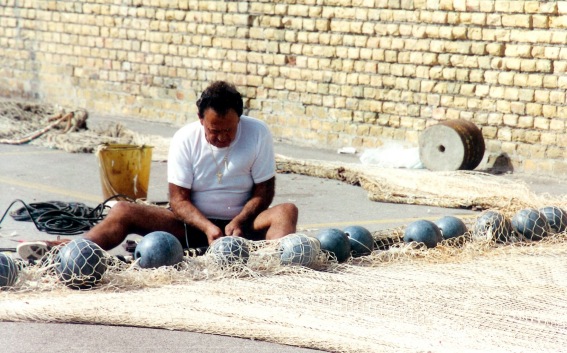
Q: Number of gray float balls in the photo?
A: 12